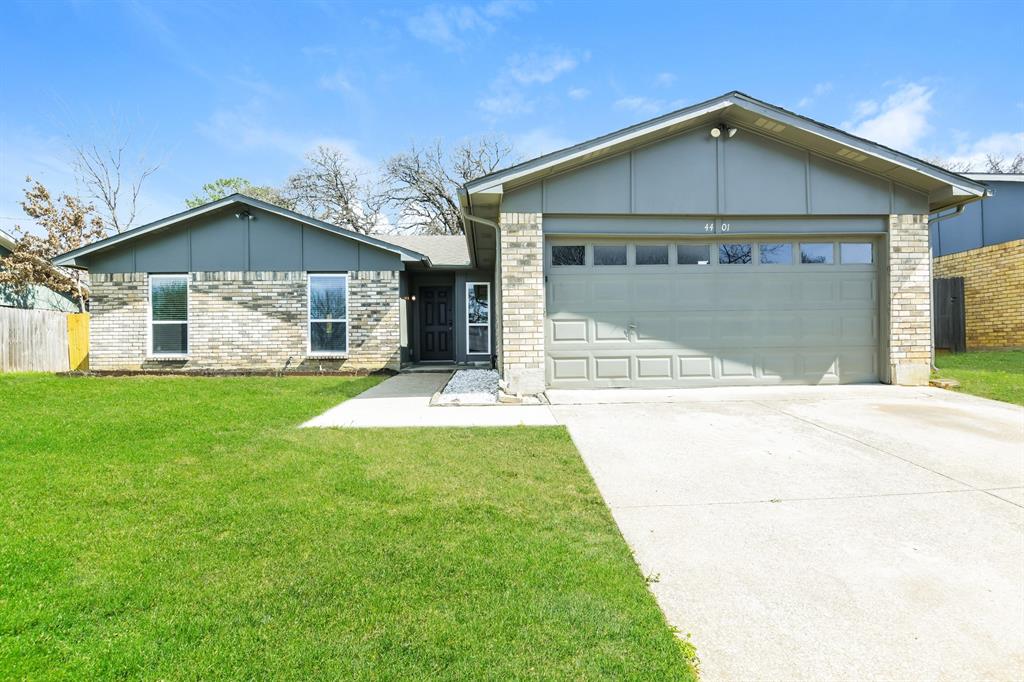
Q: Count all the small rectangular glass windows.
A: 8